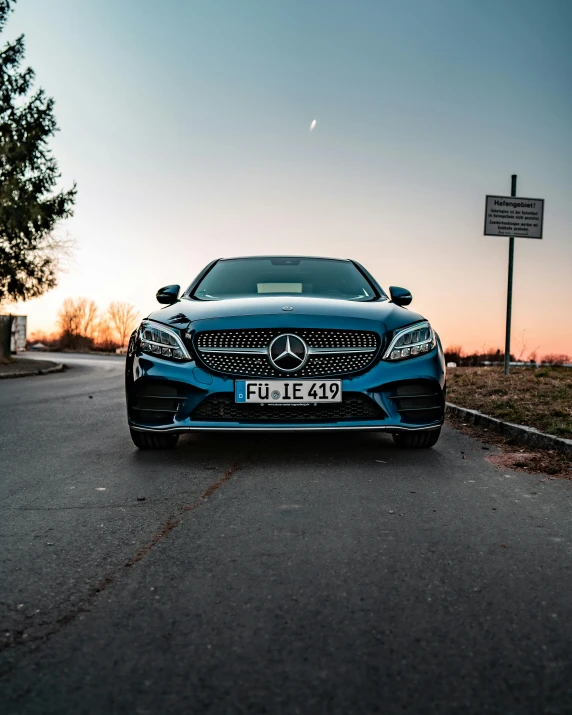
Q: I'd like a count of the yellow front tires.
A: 0